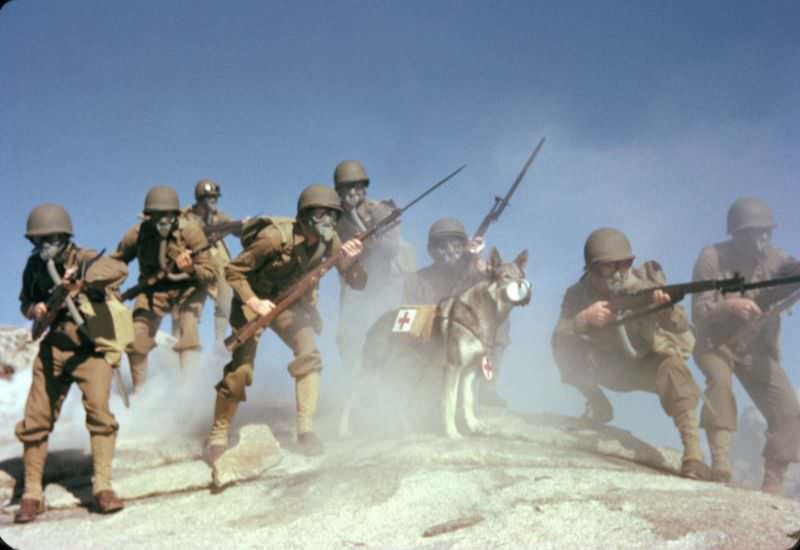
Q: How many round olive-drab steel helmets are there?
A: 8